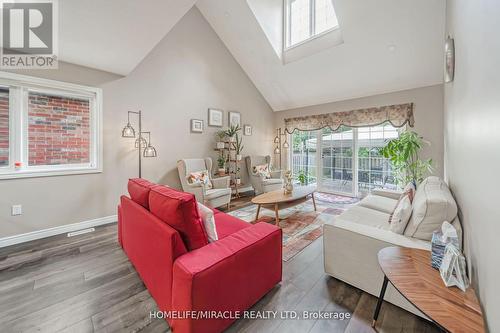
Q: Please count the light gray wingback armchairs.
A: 2